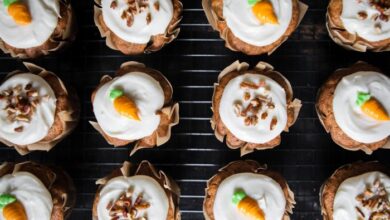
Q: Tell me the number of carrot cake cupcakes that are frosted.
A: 12